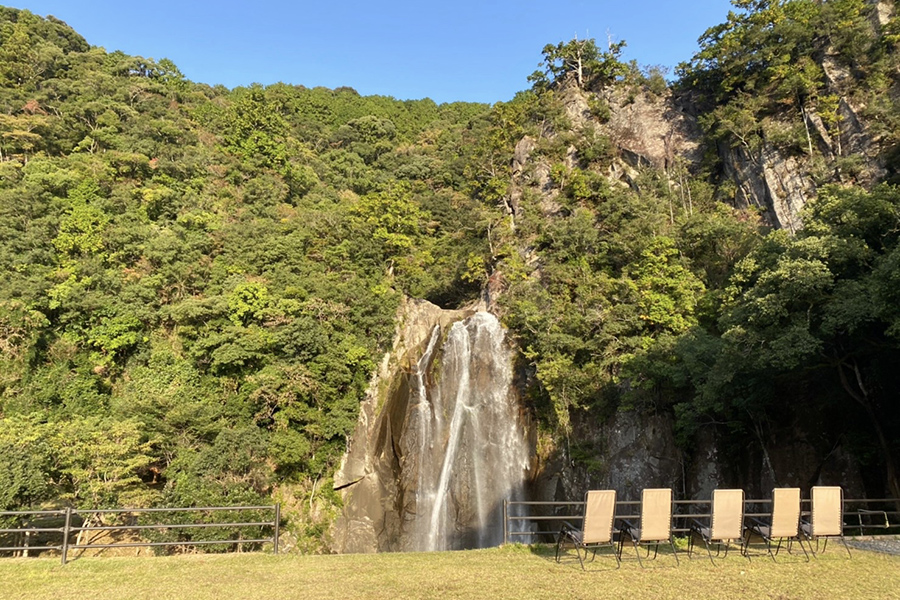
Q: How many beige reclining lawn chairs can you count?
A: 5